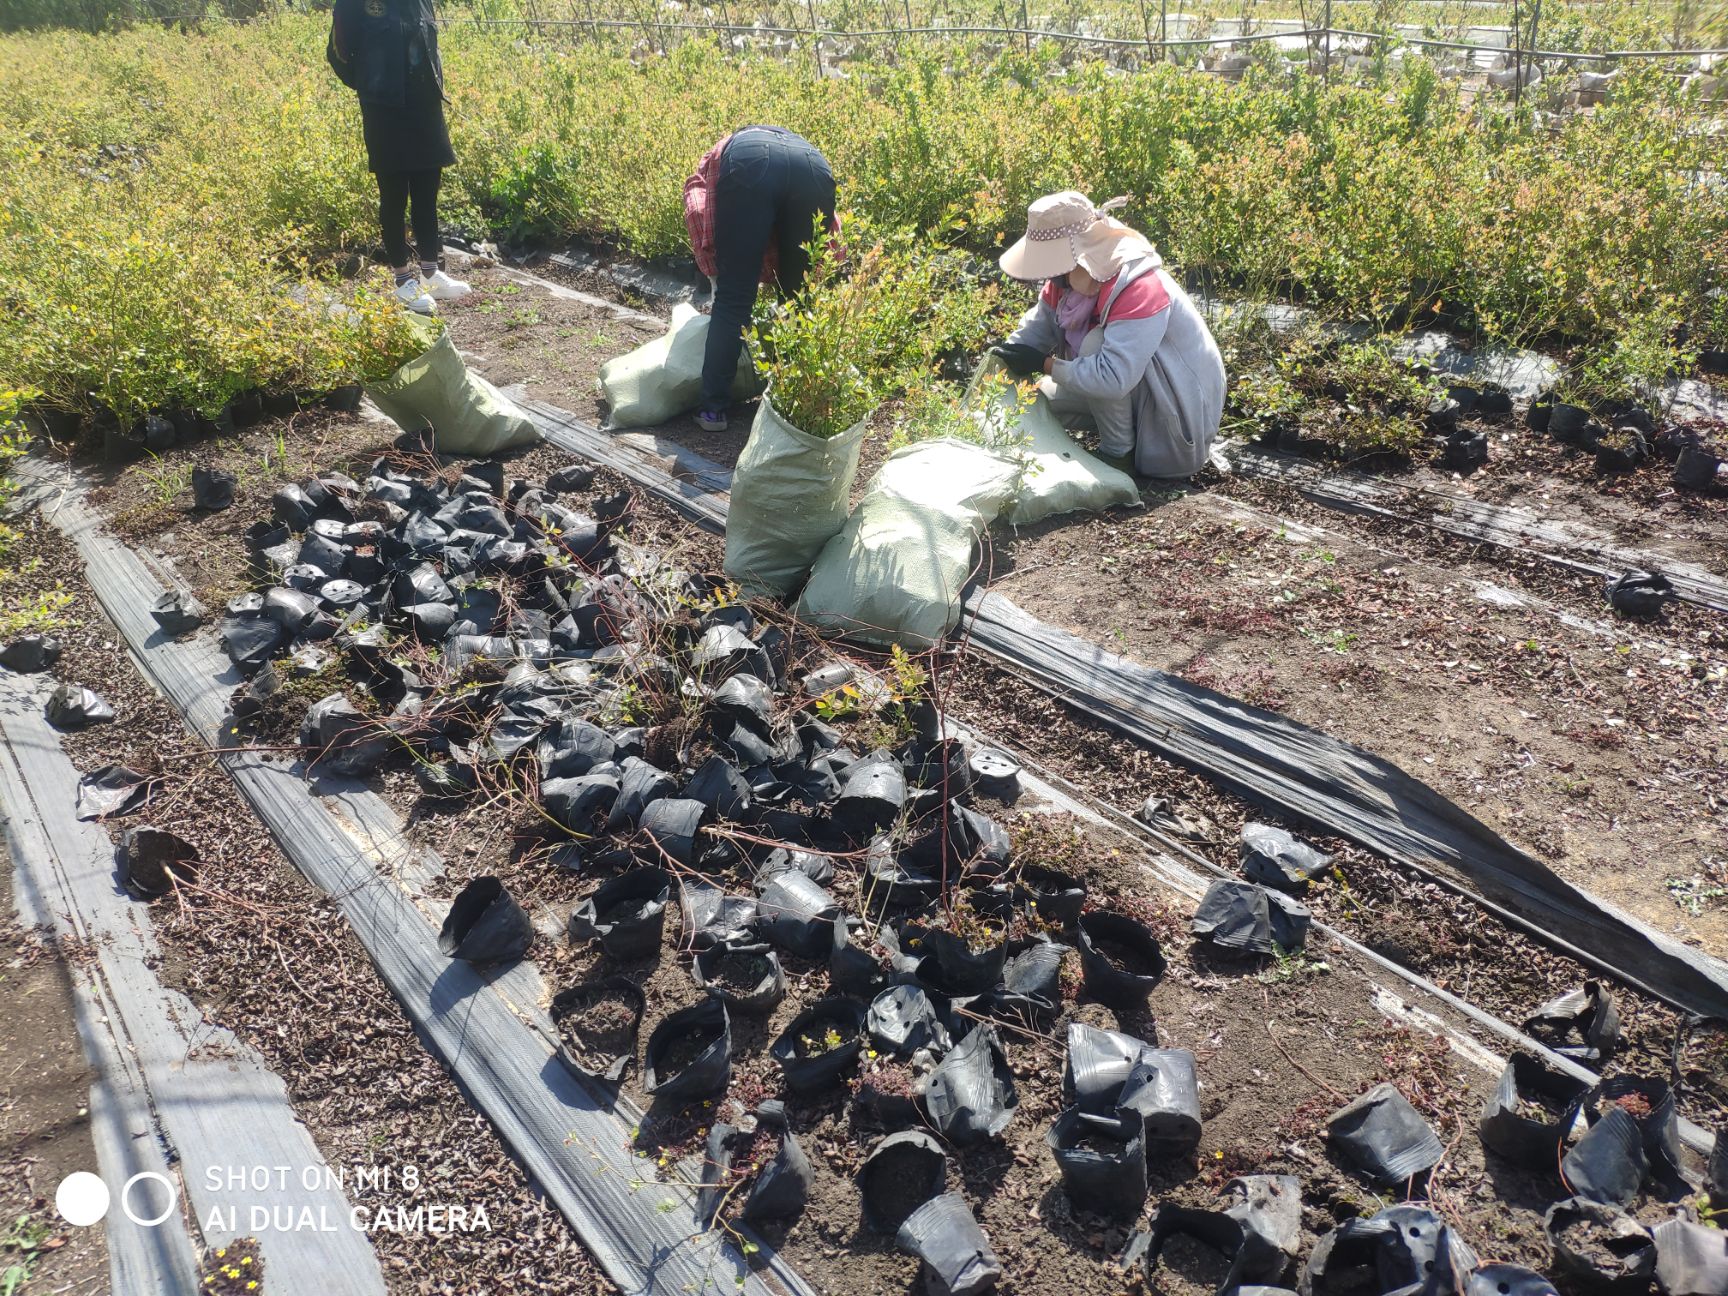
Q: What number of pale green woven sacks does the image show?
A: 5